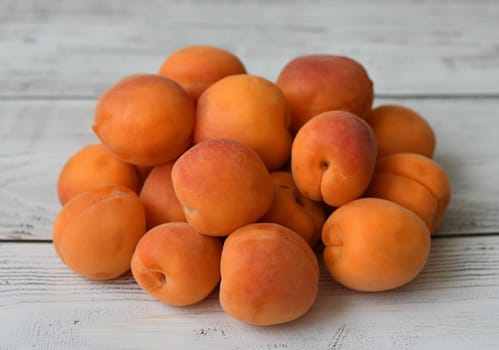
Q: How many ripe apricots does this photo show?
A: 15